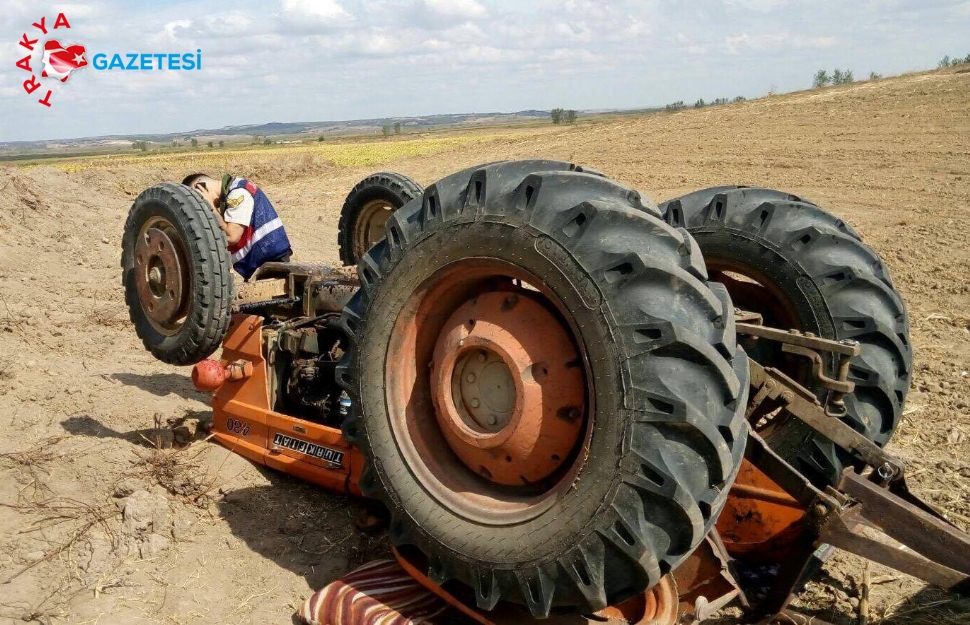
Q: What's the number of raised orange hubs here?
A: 1